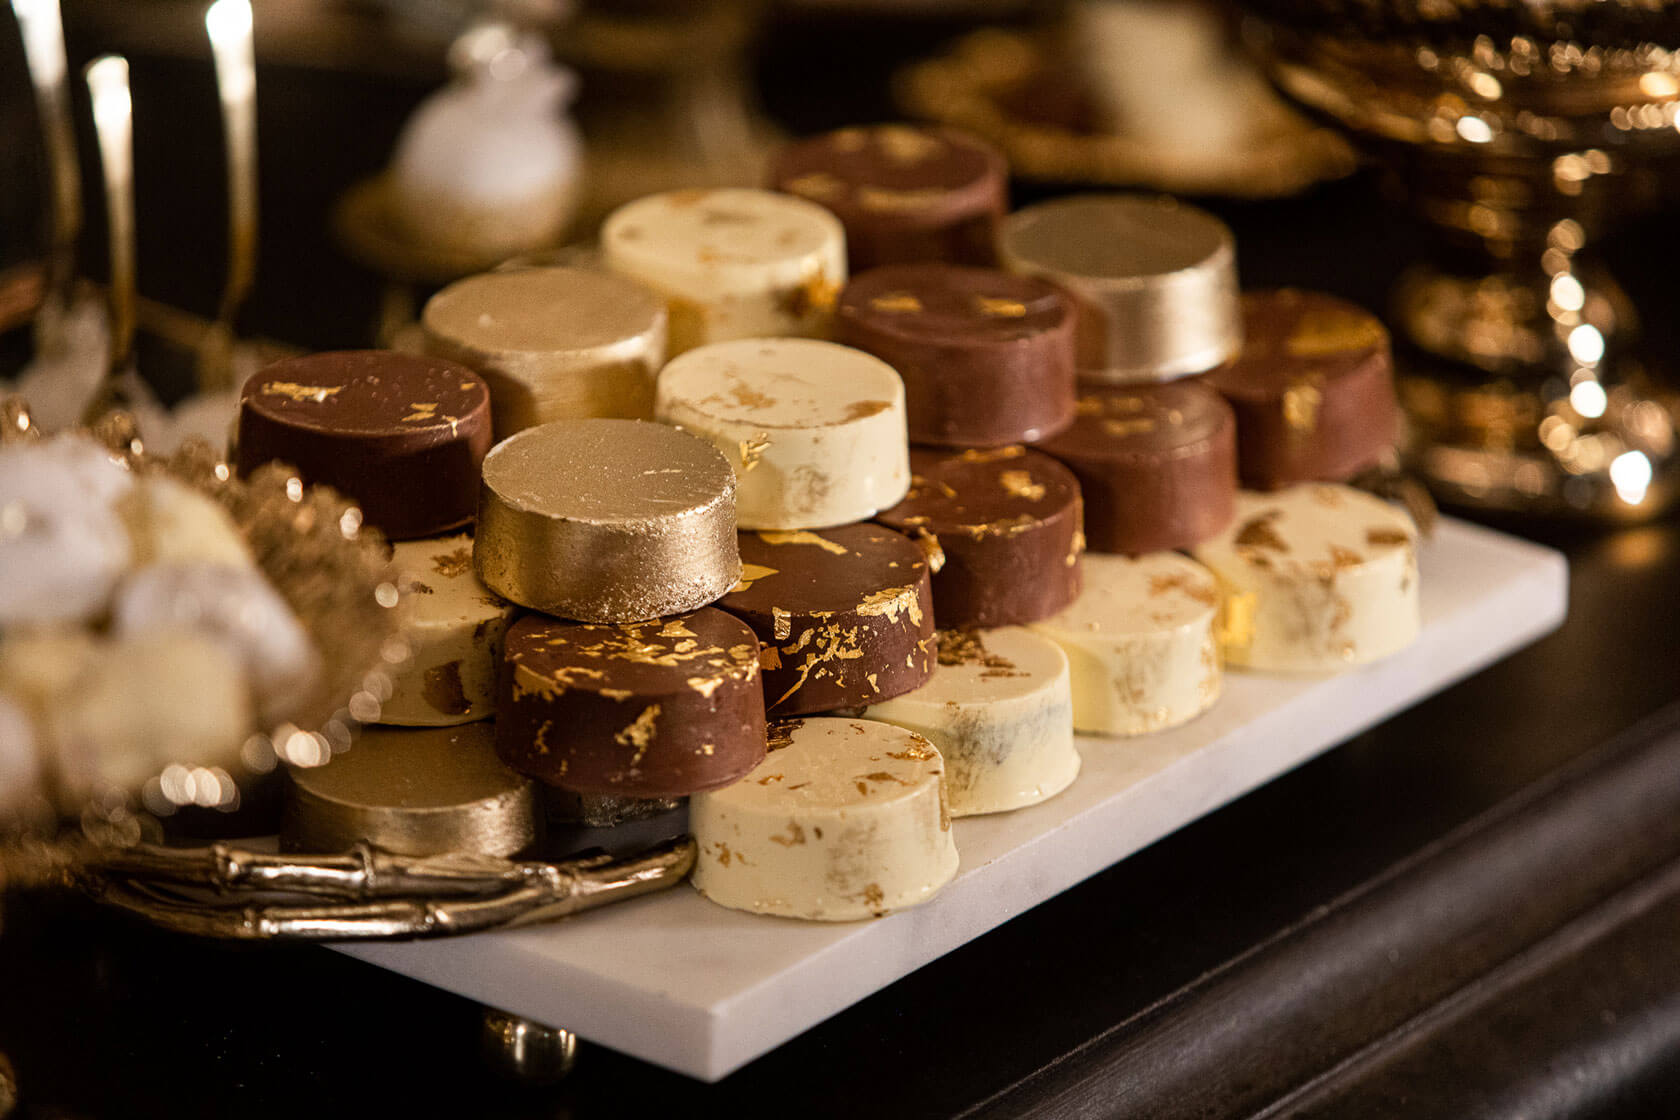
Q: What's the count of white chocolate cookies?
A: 7